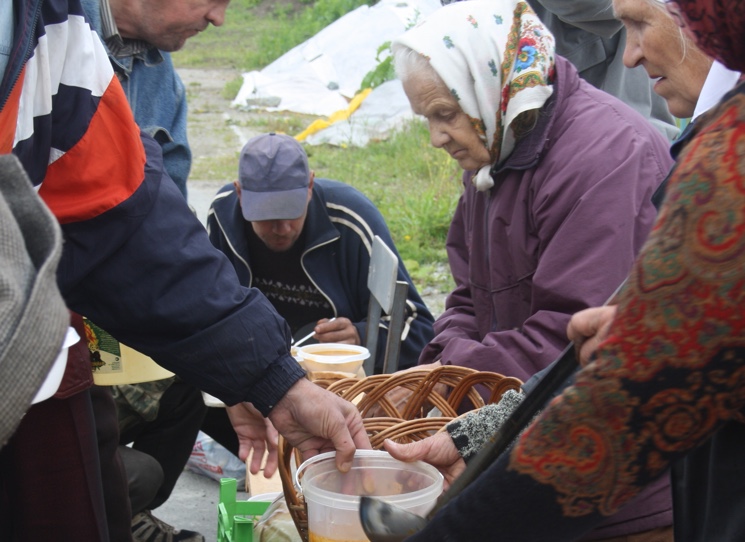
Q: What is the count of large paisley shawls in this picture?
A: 1